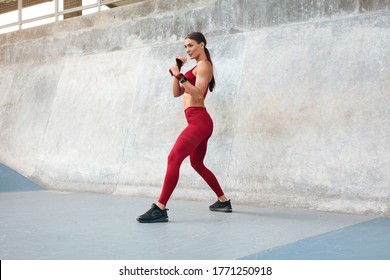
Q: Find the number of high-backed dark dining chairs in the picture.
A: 0